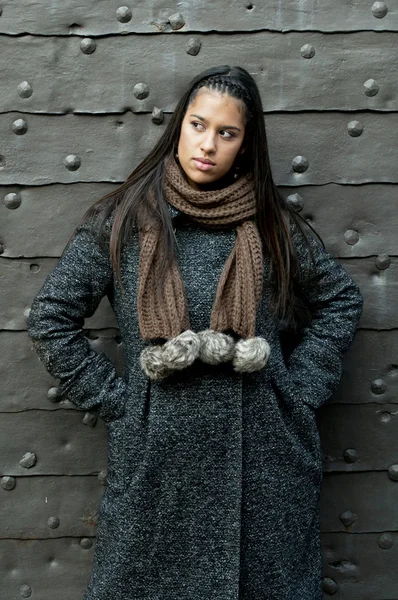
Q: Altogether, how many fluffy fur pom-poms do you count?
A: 4